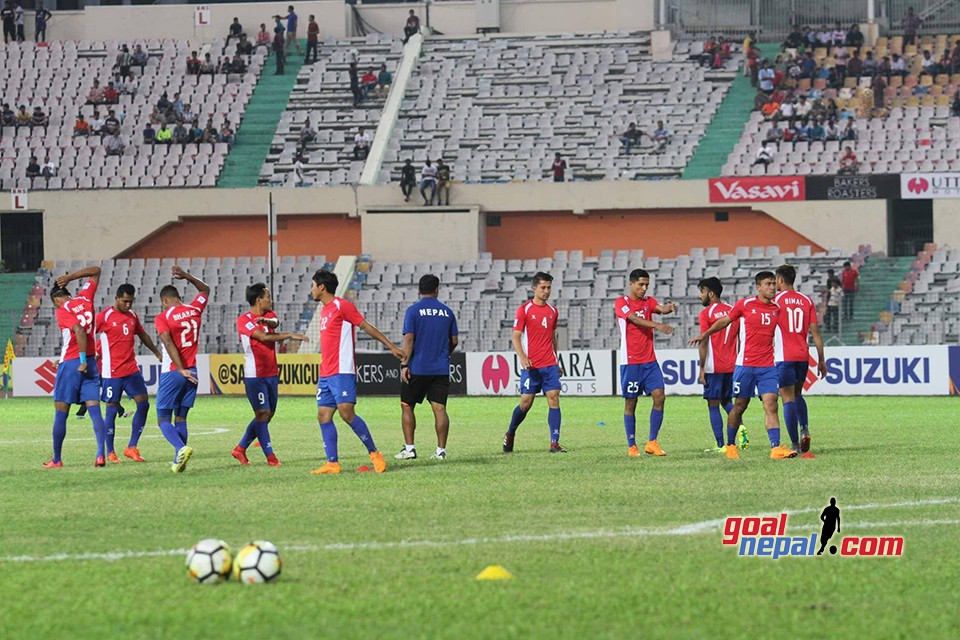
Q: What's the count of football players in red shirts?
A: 10